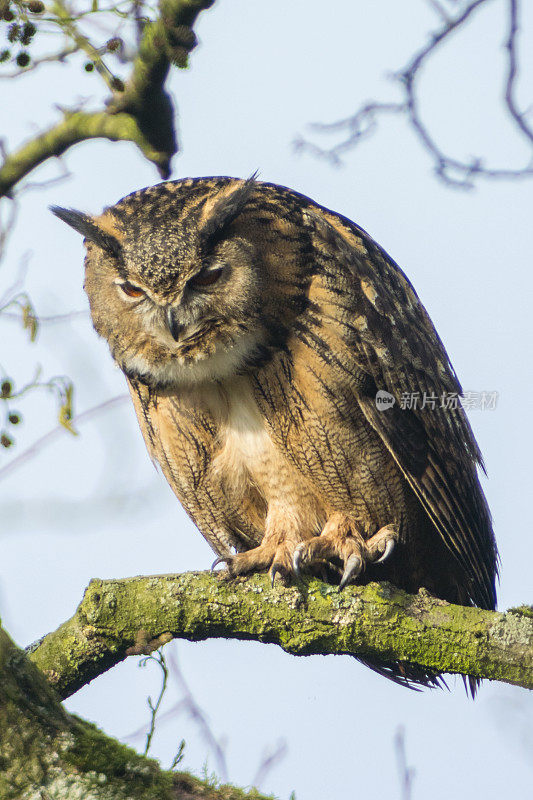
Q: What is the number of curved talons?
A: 5